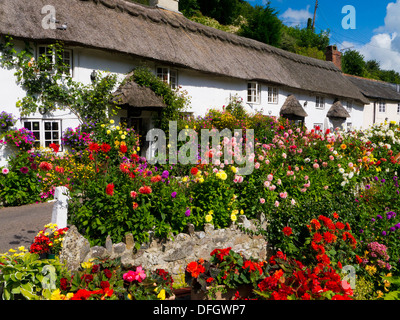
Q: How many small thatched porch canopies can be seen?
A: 3